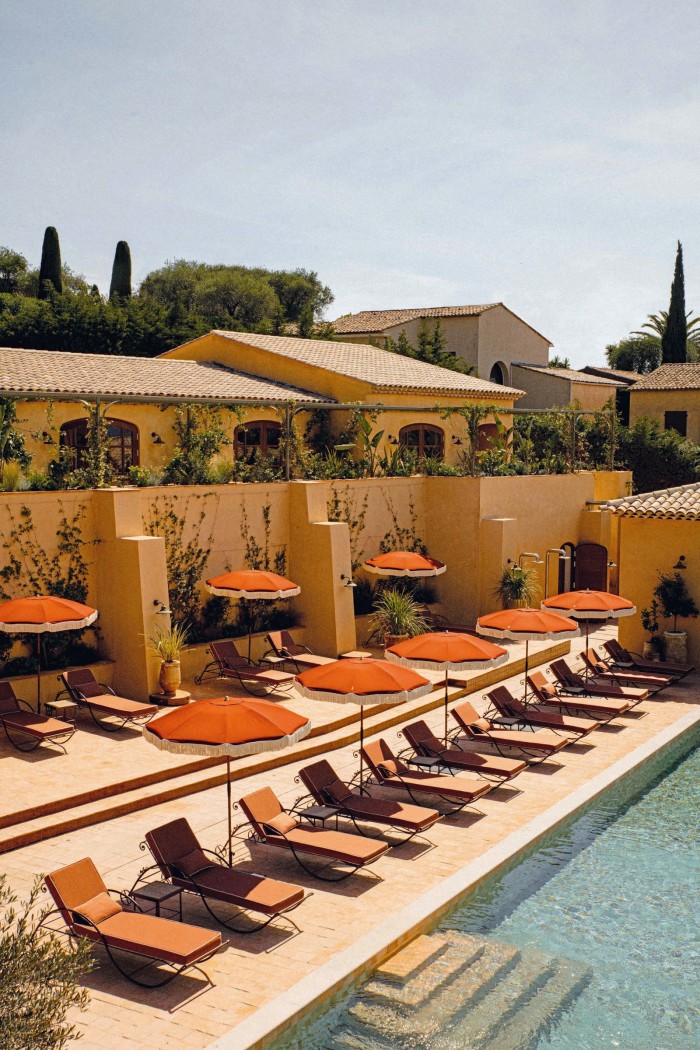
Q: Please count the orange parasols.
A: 8